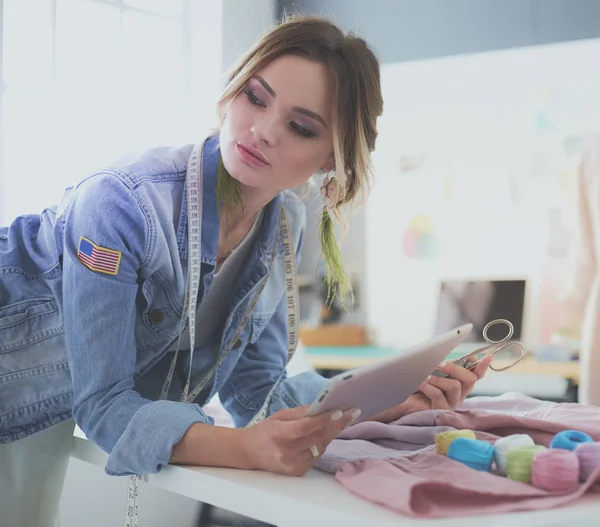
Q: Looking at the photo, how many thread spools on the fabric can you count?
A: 7